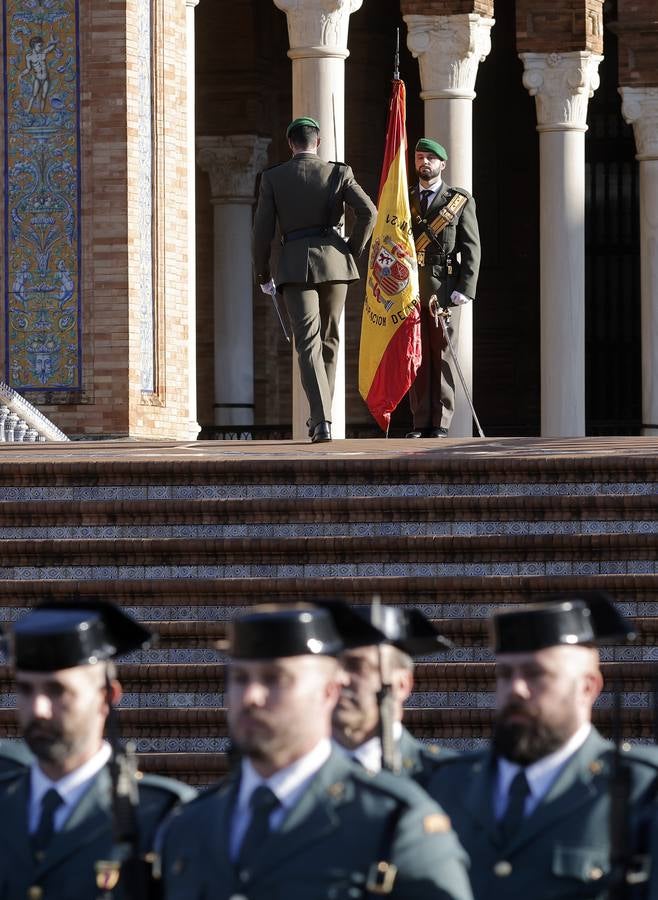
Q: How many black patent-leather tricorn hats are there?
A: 4